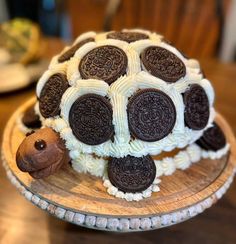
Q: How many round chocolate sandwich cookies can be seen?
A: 11